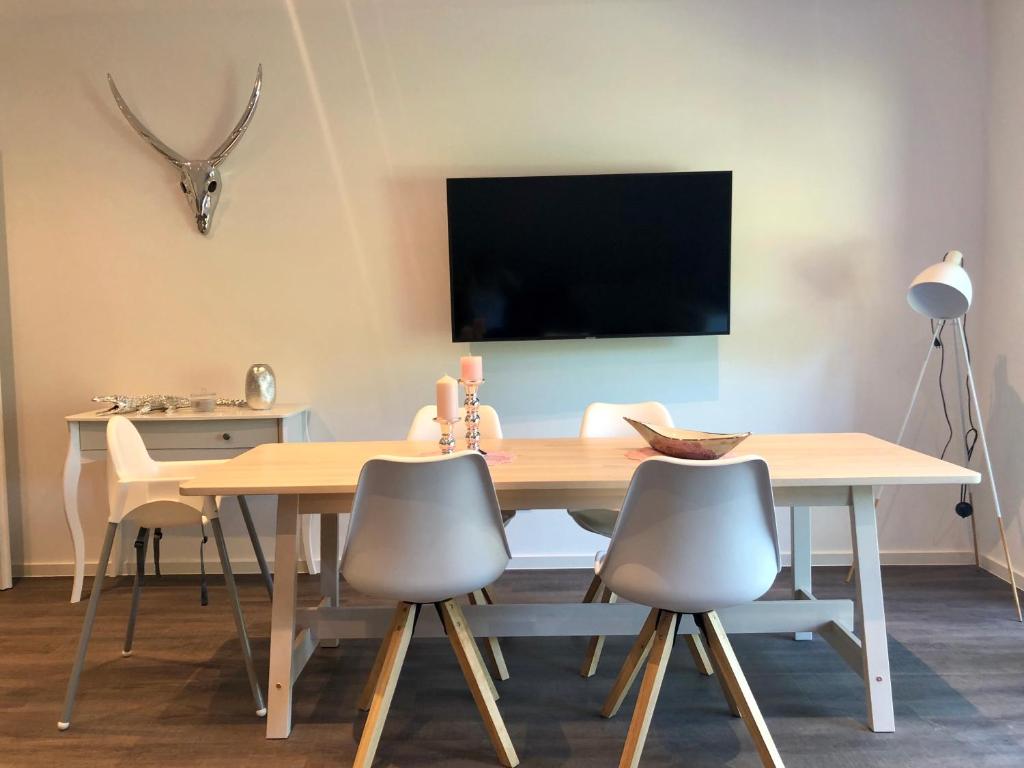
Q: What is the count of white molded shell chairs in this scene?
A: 4